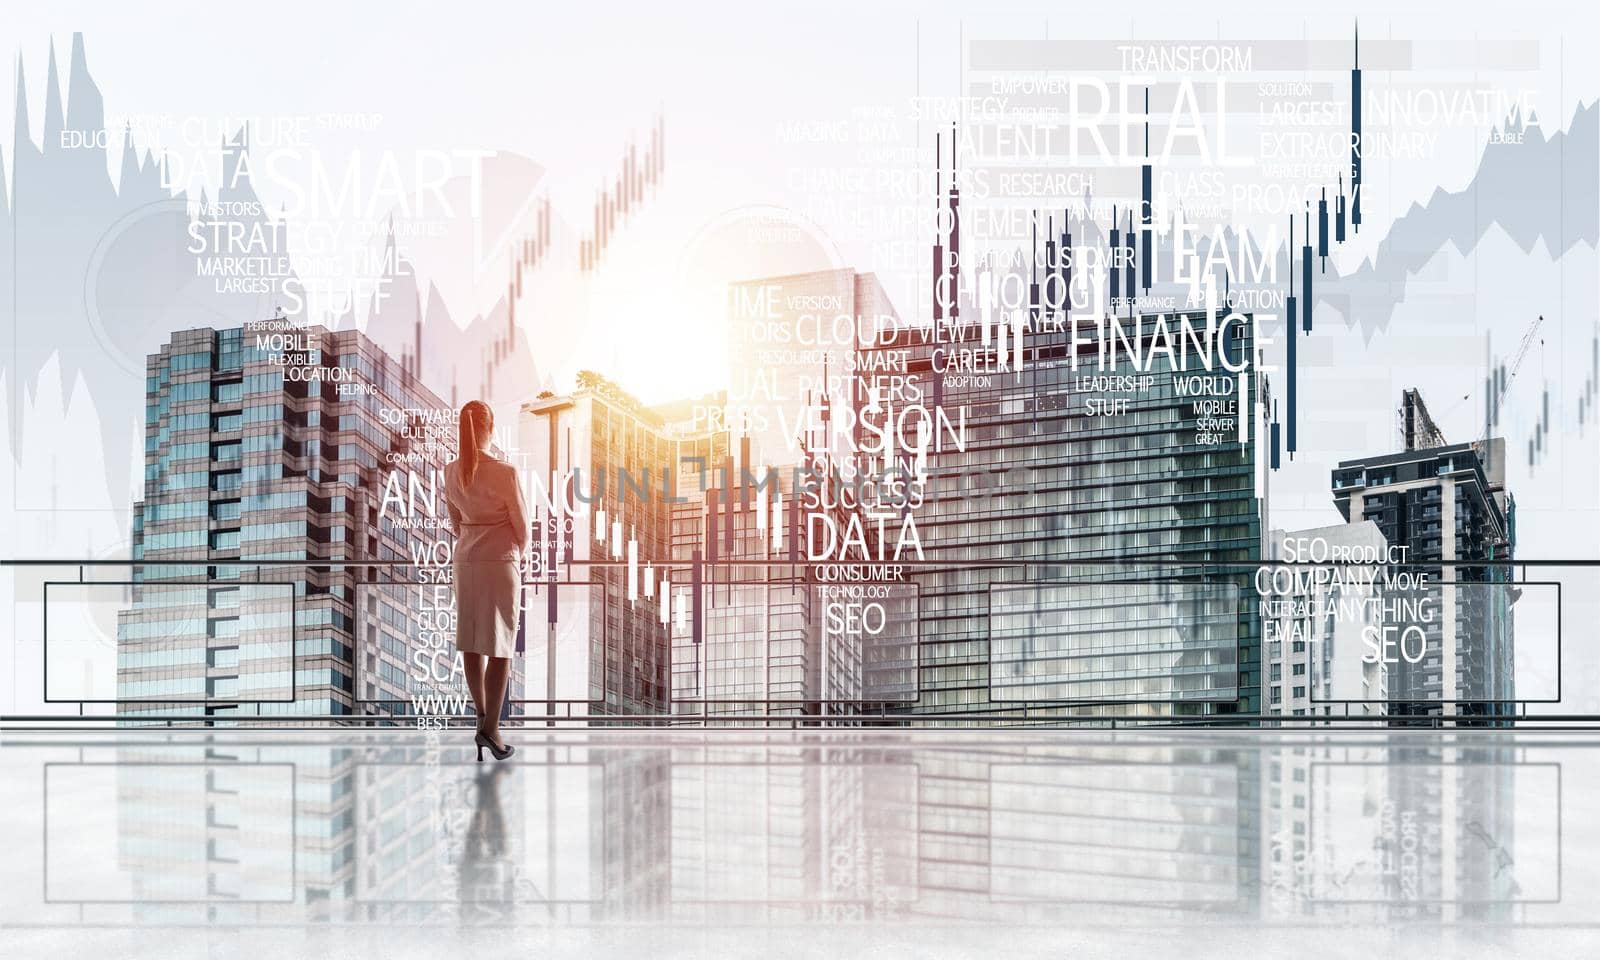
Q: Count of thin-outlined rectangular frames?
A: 5